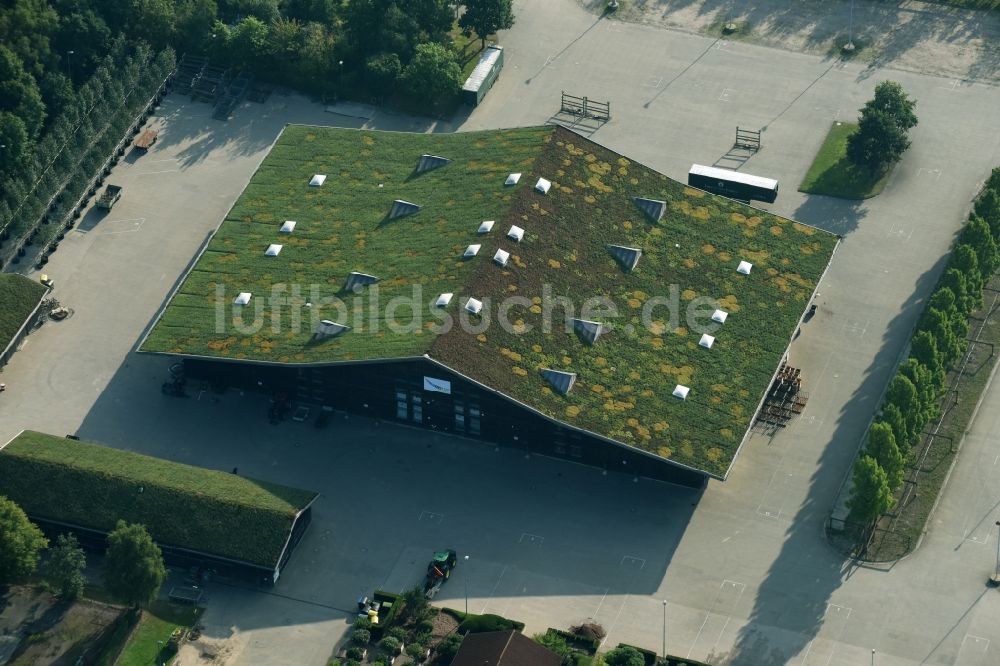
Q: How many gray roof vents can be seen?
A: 8